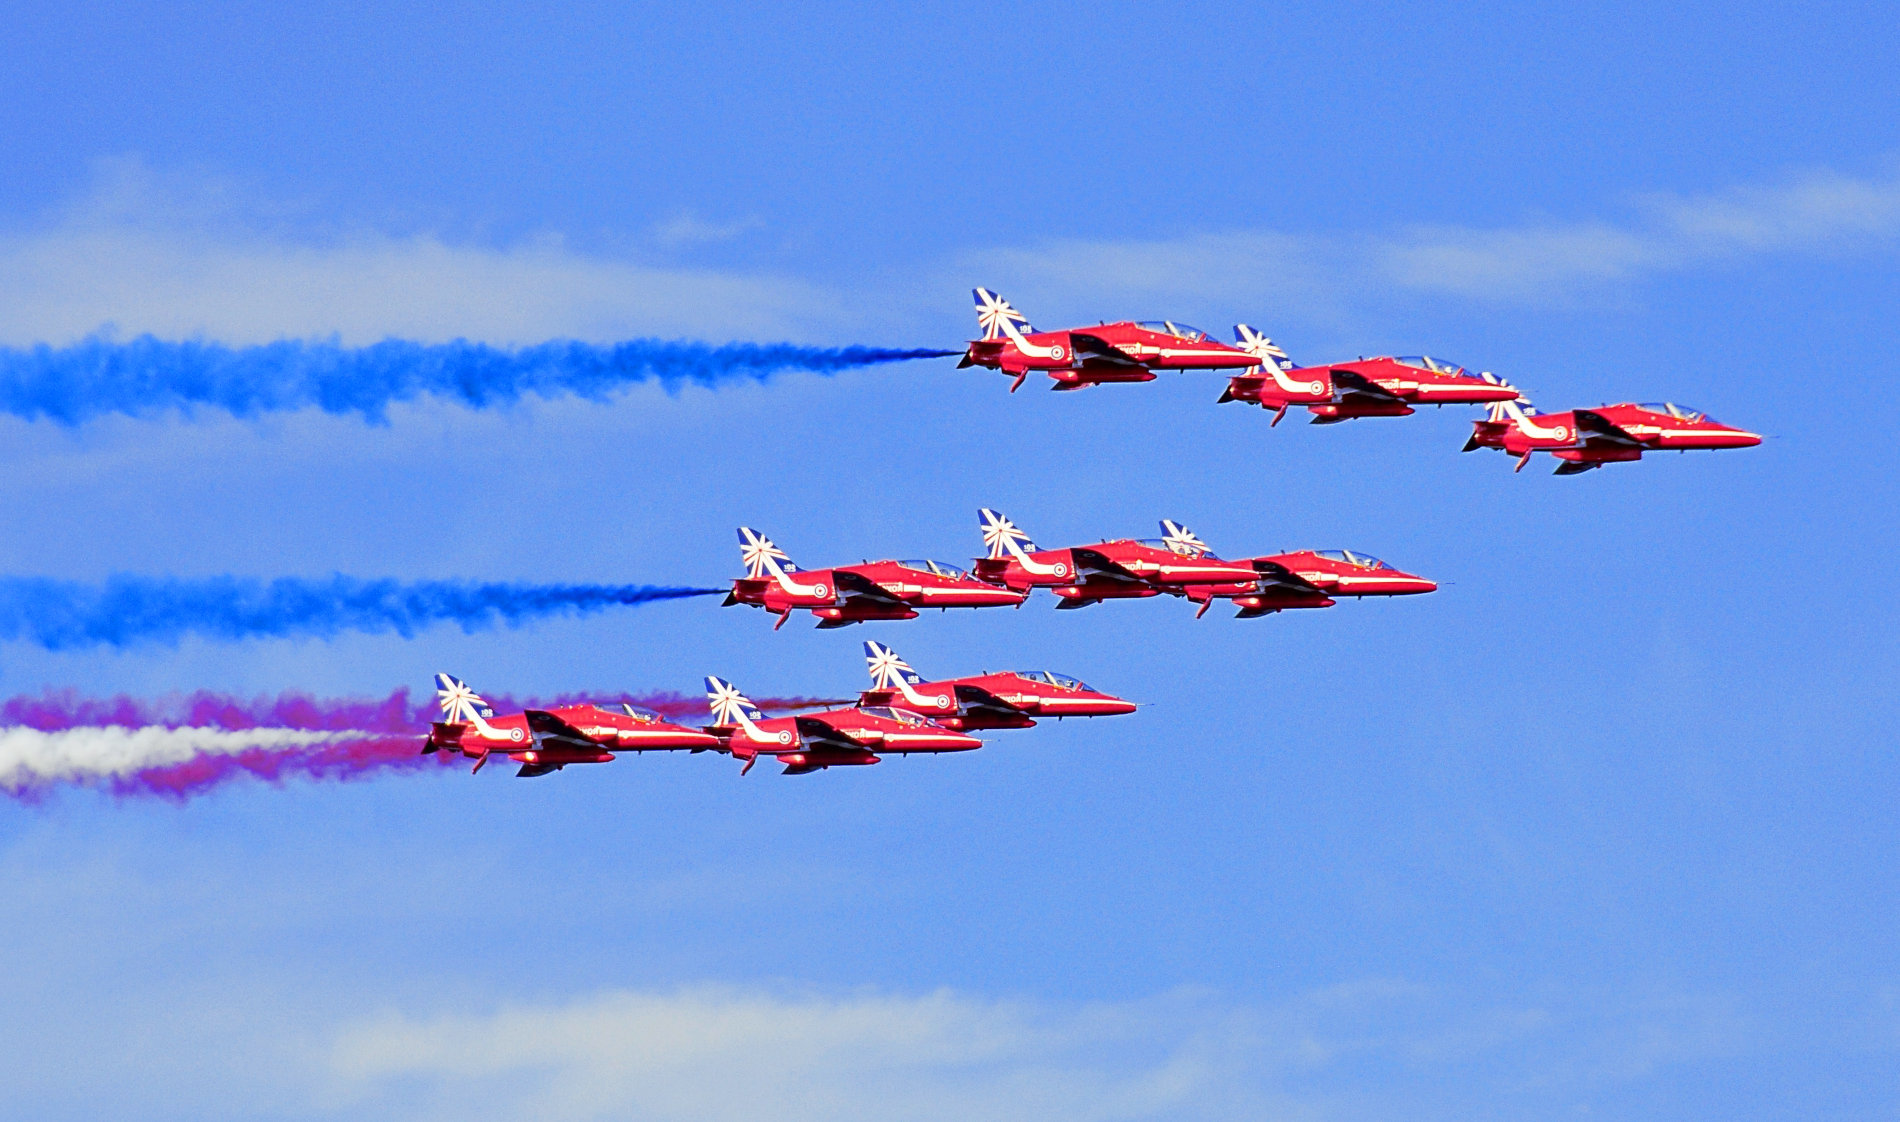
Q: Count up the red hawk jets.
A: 9